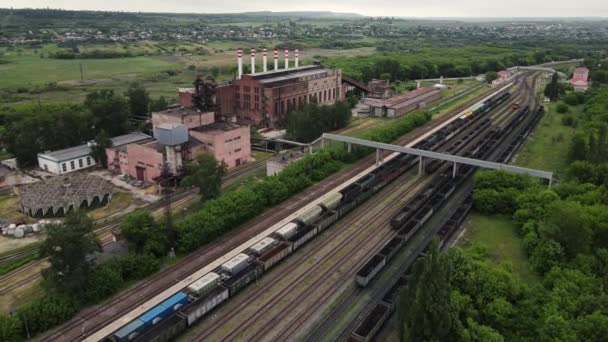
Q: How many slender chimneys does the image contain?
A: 6